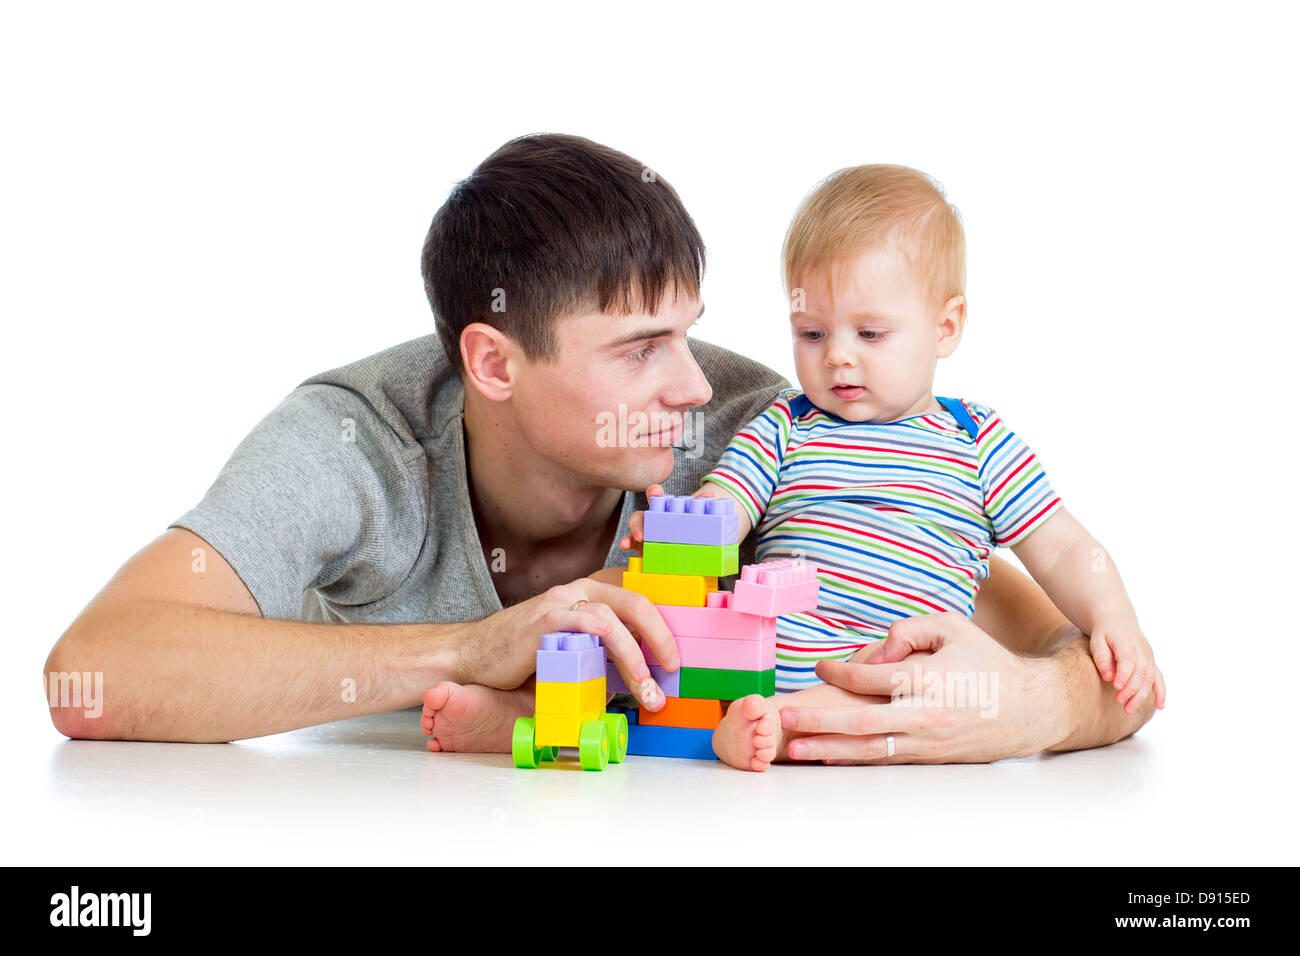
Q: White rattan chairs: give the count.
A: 0